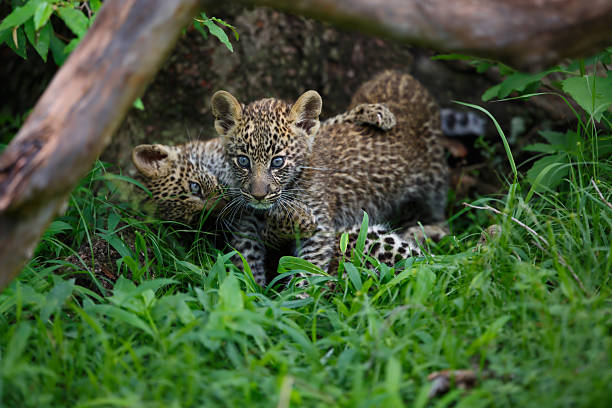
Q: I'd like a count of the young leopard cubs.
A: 2